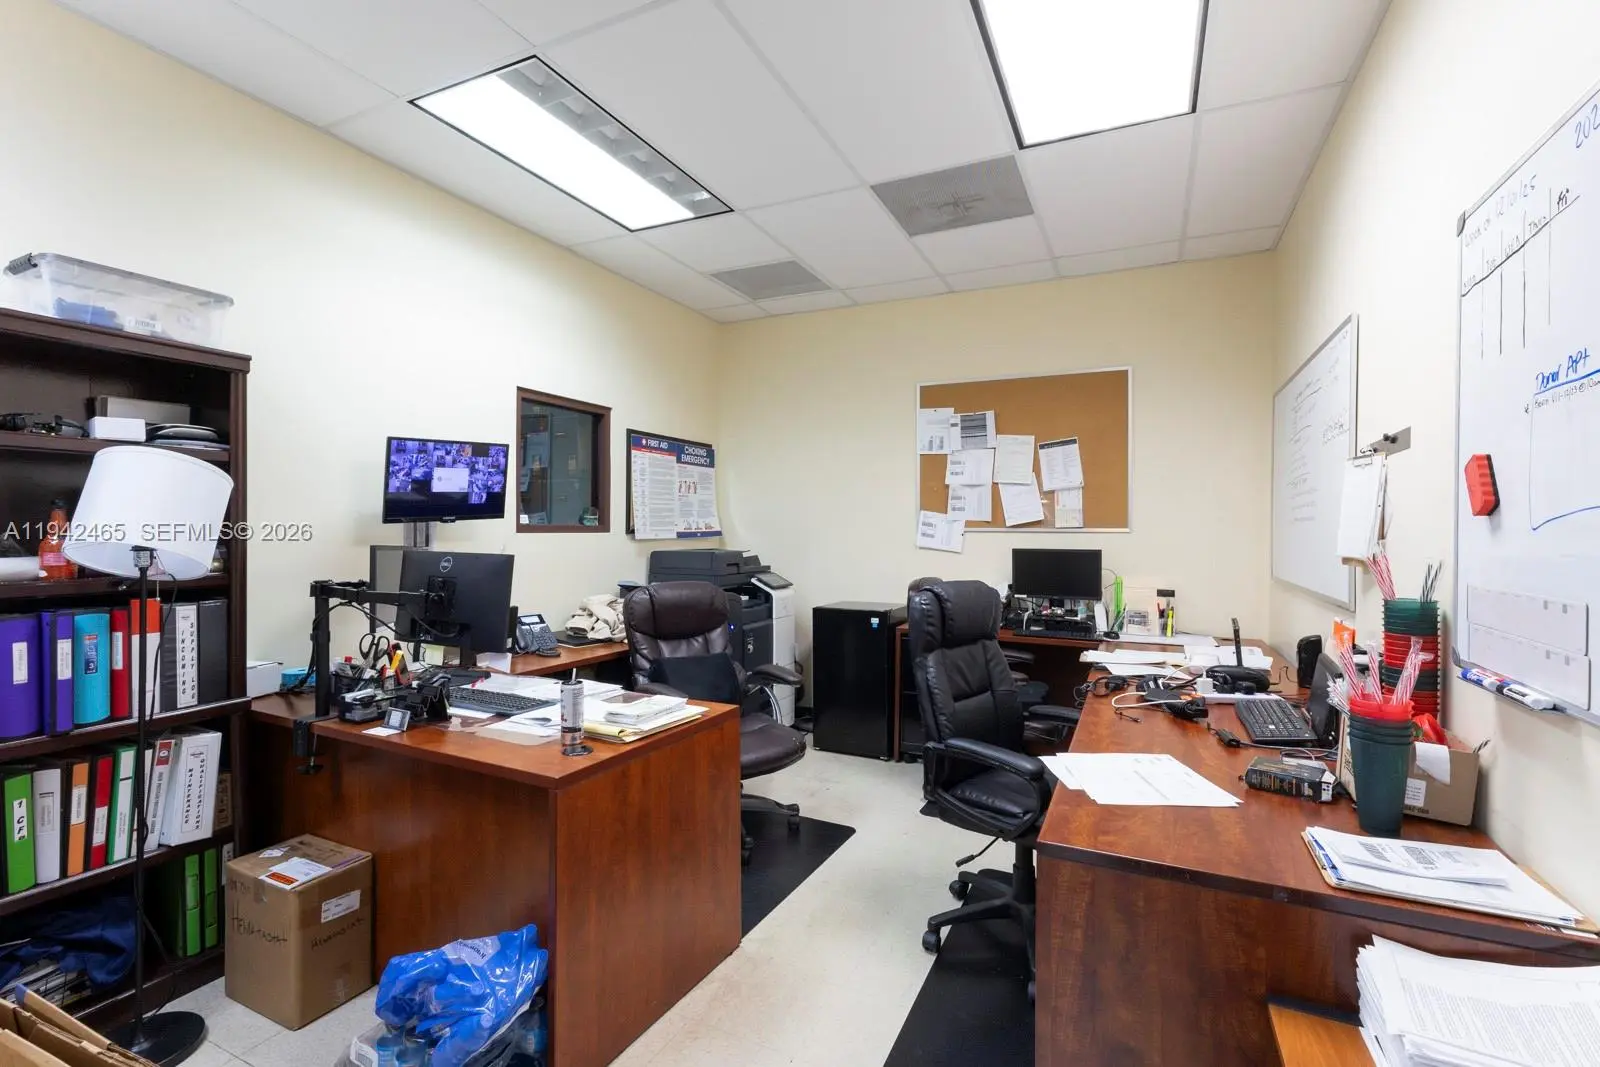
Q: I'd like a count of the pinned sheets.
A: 9